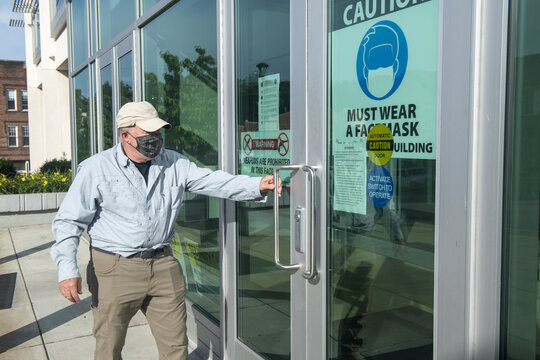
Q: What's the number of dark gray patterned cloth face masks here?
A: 1